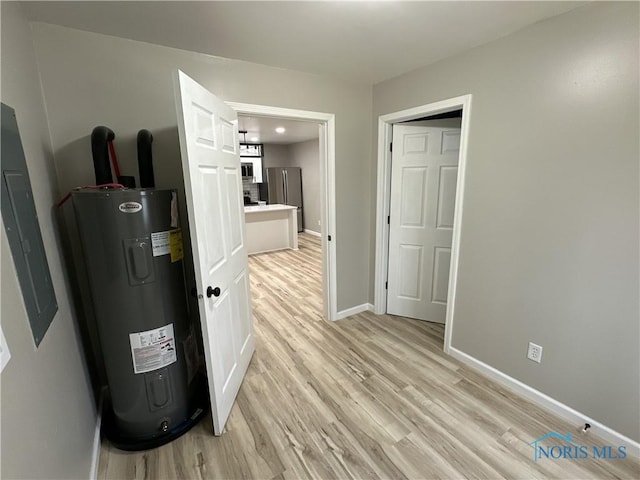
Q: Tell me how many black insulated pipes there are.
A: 2